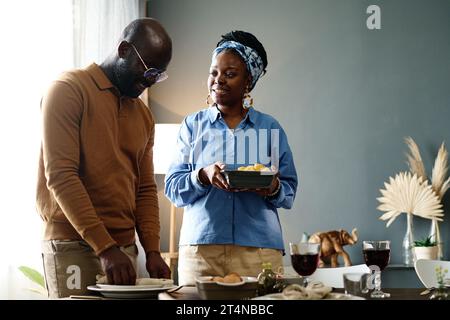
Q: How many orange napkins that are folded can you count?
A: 0